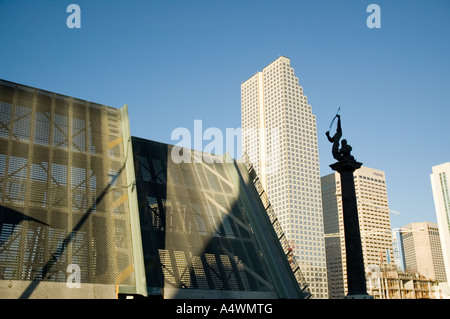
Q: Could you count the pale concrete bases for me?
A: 2